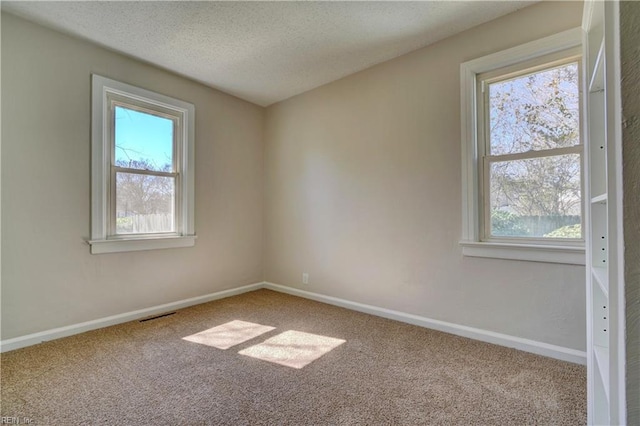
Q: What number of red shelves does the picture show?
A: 0